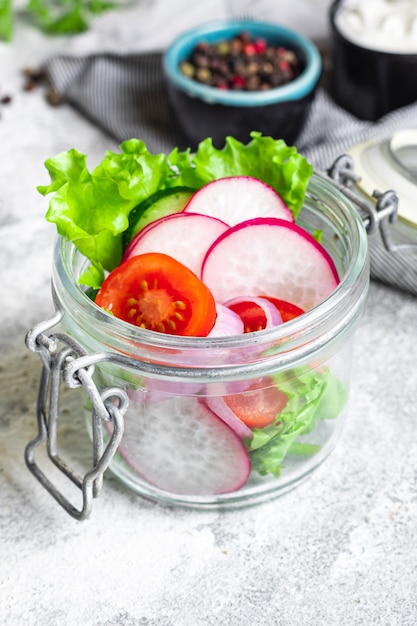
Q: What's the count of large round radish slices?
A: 4